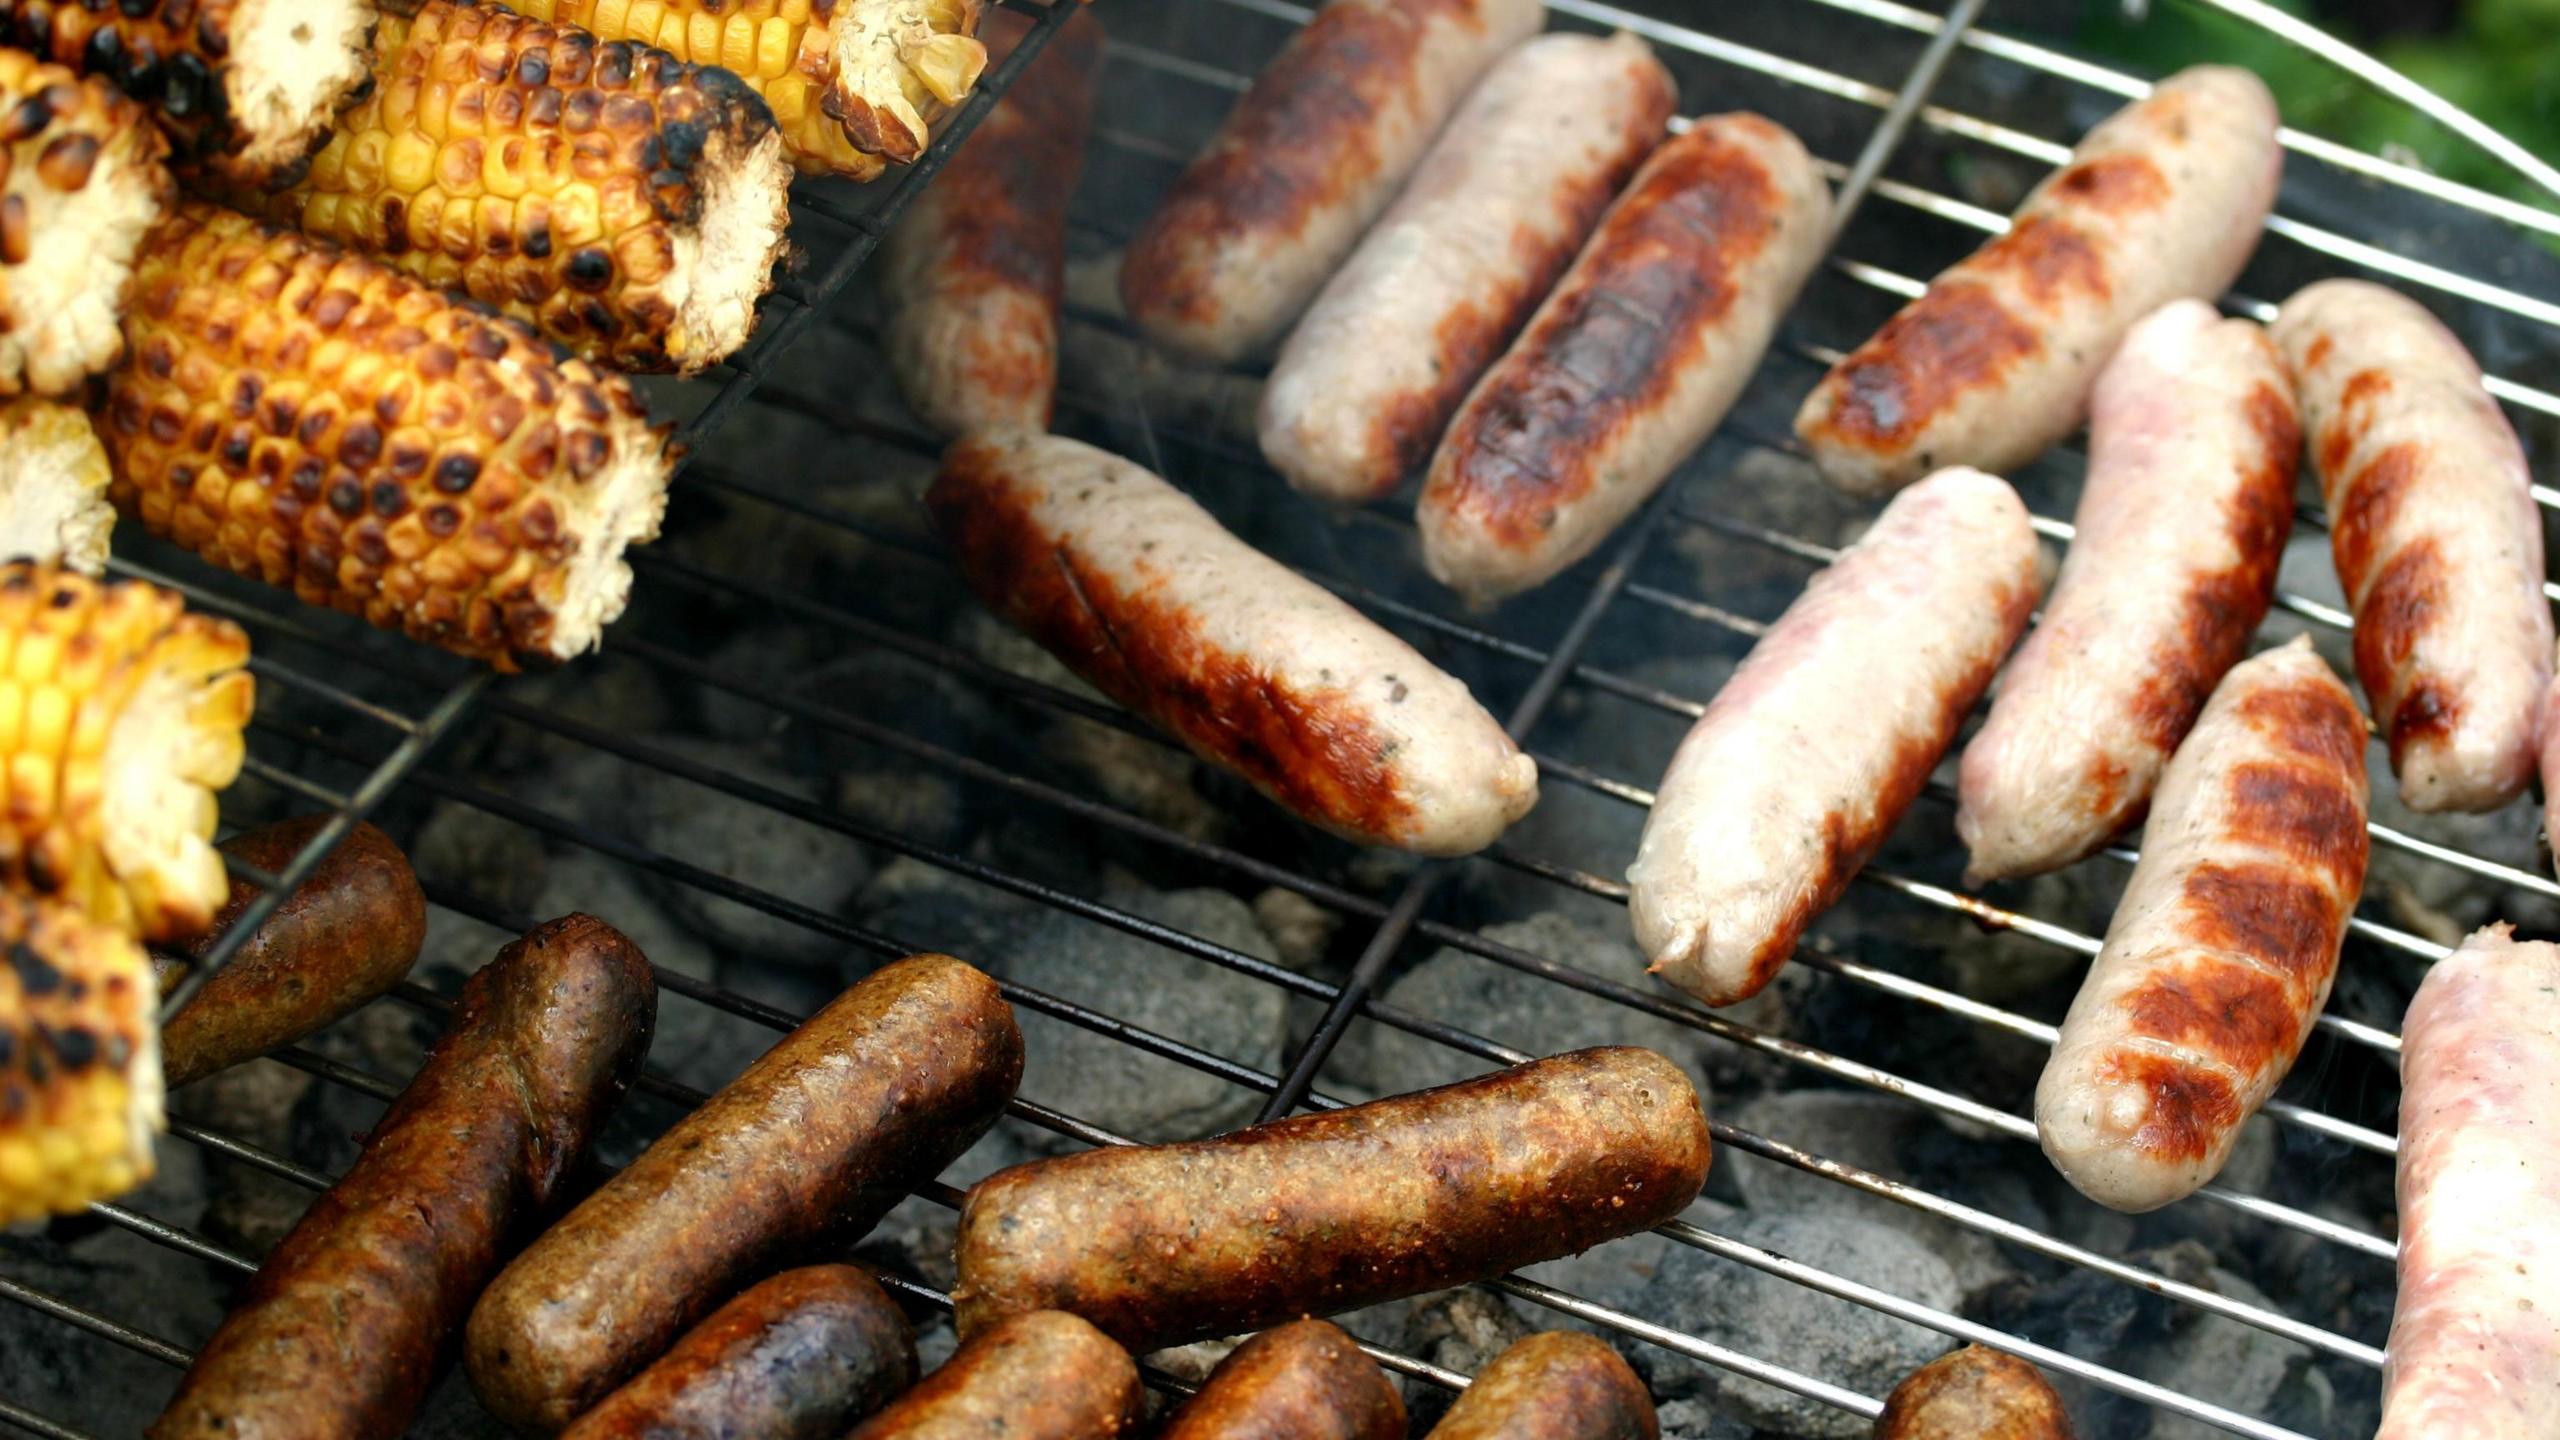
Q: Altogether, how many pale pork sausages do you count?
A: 11